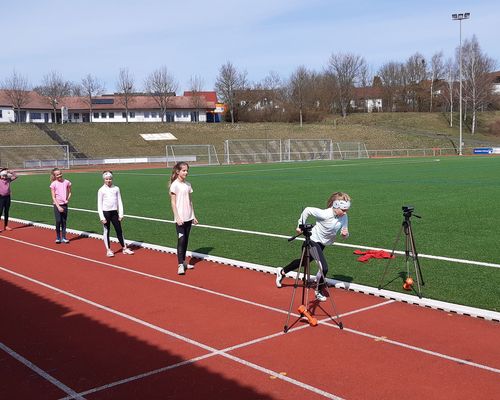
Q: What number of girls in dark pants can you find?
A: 5